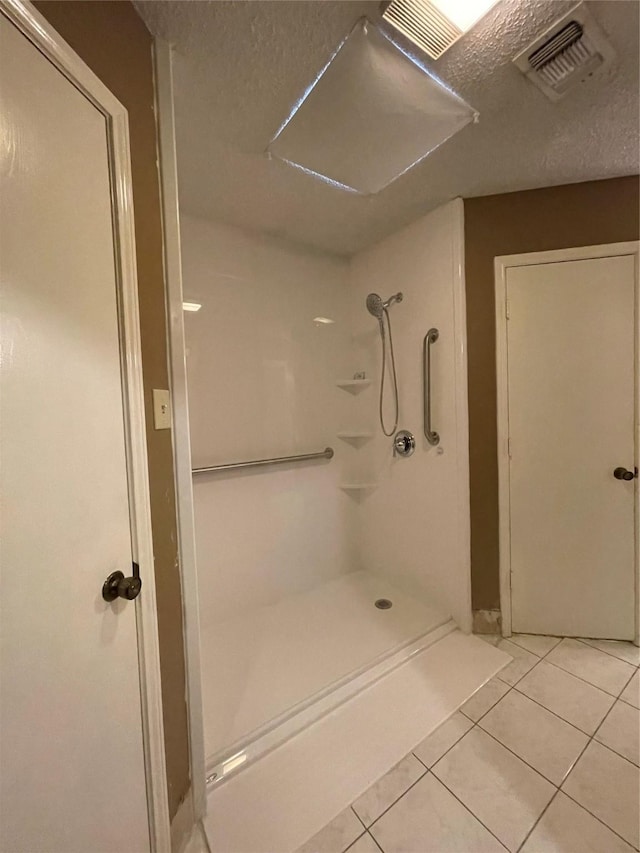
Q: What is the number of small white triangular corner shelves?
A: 3